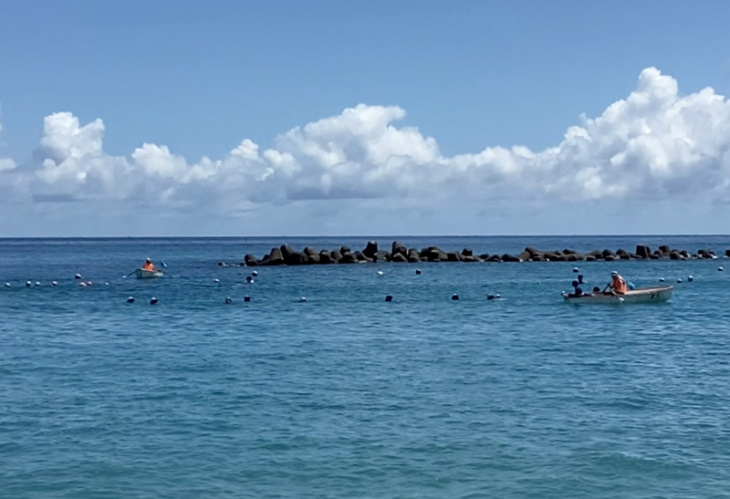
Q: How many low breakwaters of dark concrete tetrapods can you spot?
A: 1